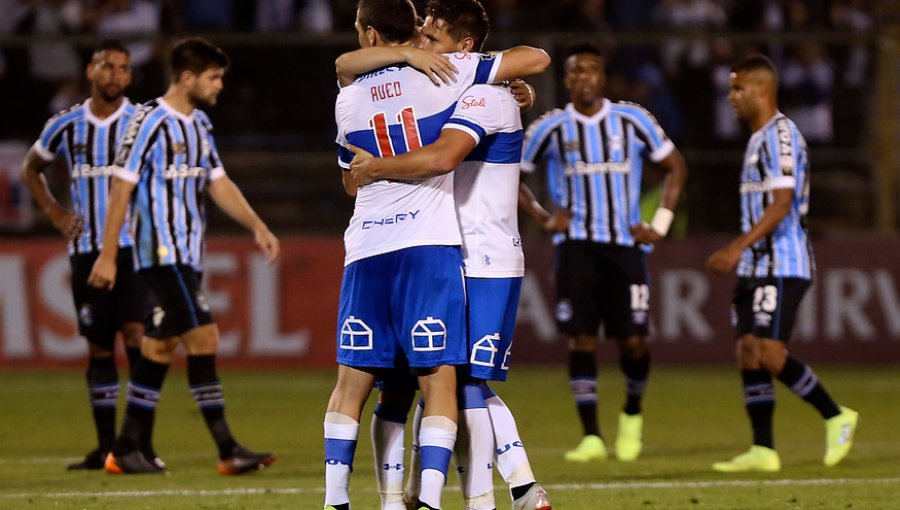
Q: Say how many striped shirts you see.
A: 4